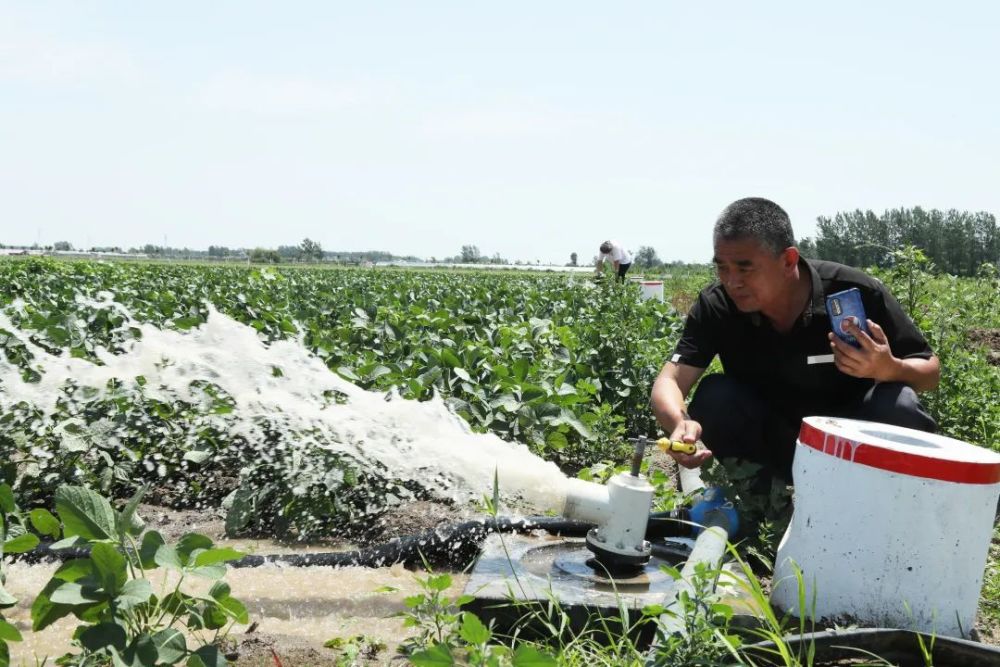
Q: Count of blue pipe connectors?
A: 1